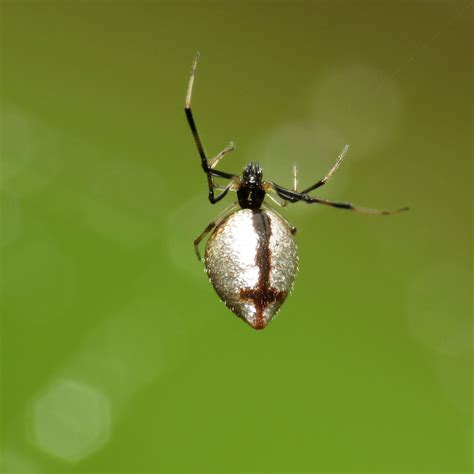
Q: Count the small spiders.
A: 1